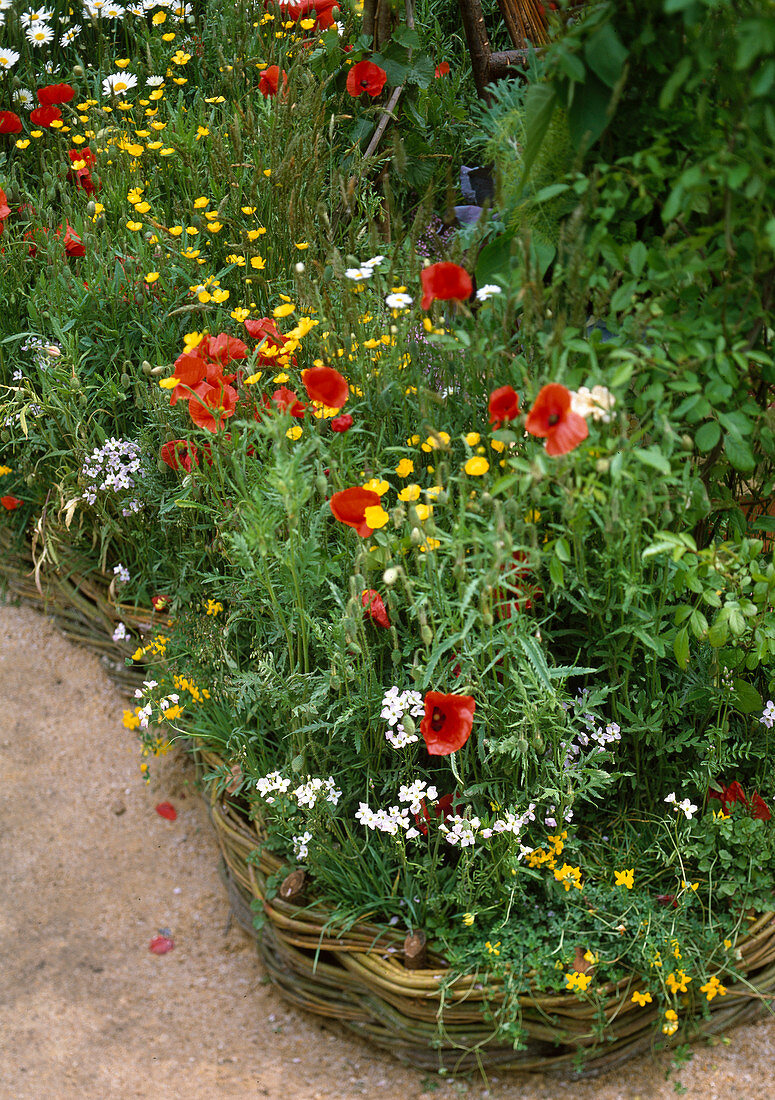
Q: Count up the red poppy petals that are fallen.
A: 2